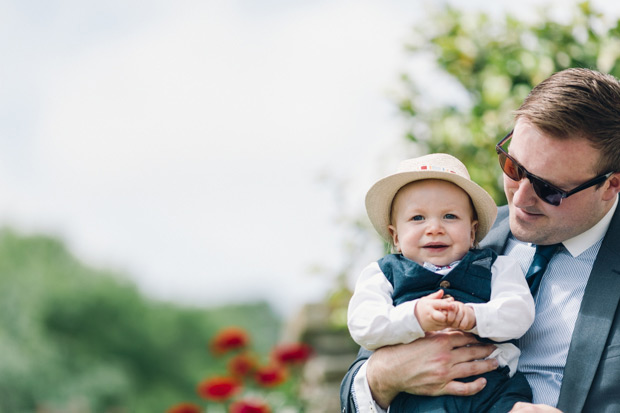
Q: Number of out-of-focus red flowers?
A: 7